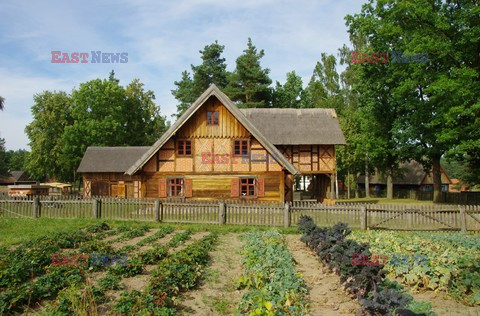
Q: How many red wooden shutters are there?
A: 4